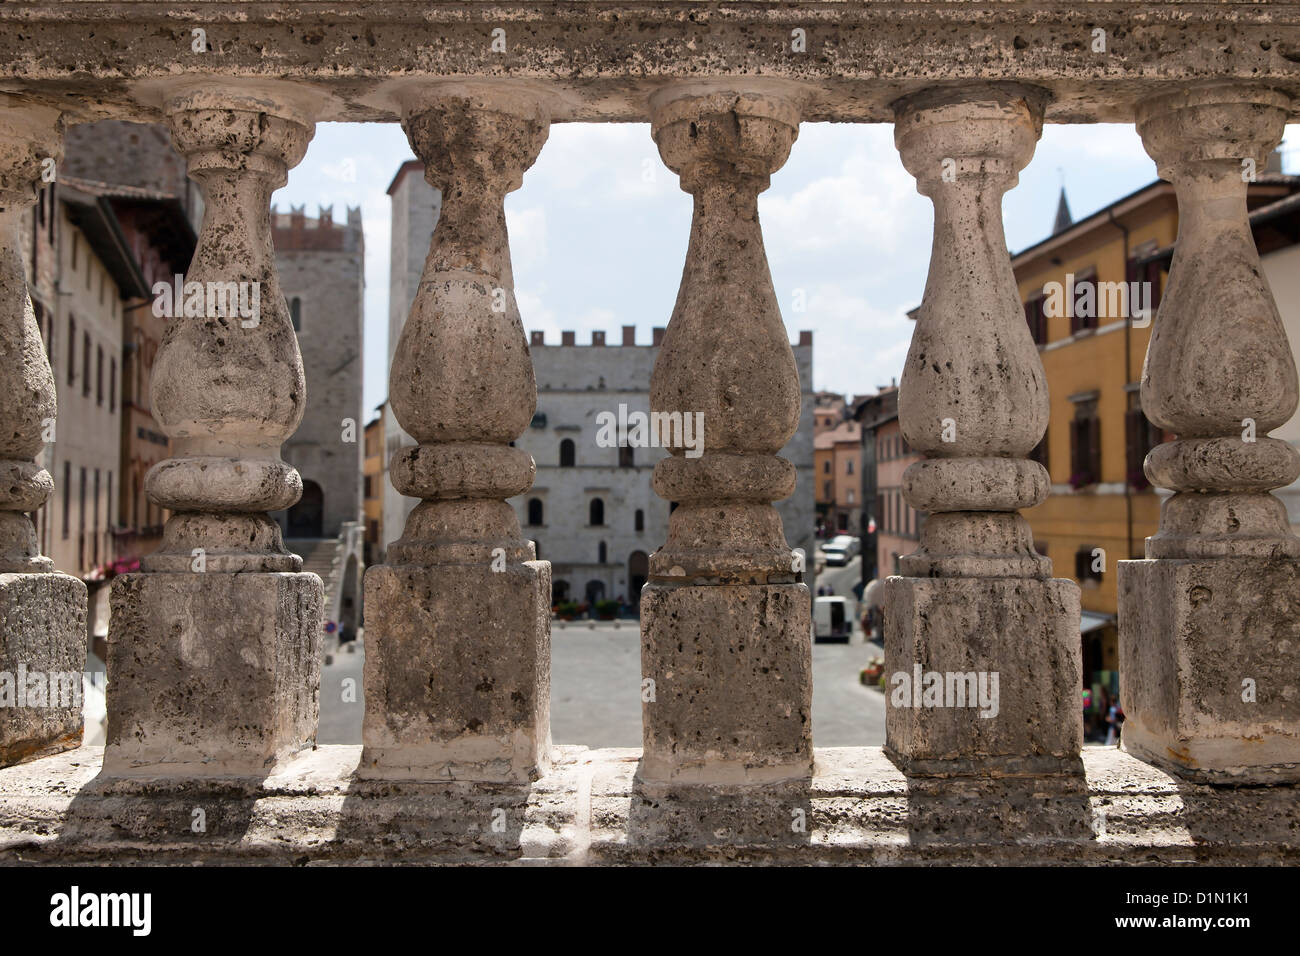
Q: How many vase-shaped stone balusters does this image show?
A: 6